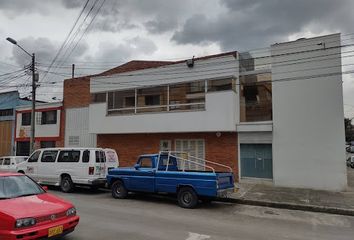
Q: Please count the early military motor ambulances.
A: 0